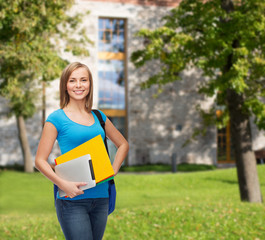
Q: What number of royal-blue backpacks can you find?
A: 1